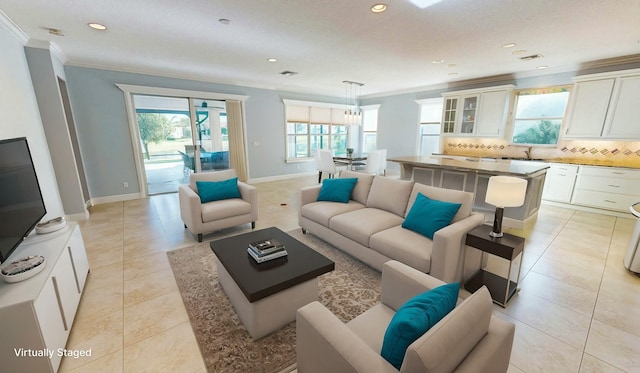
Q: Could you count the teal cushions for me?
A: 4